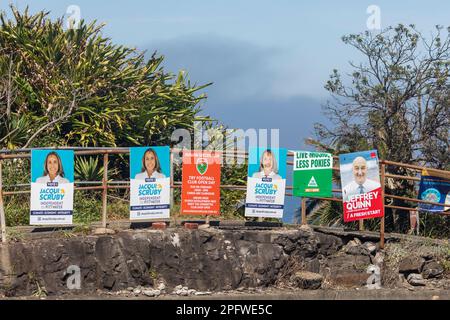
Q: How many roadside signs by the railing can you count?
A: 7